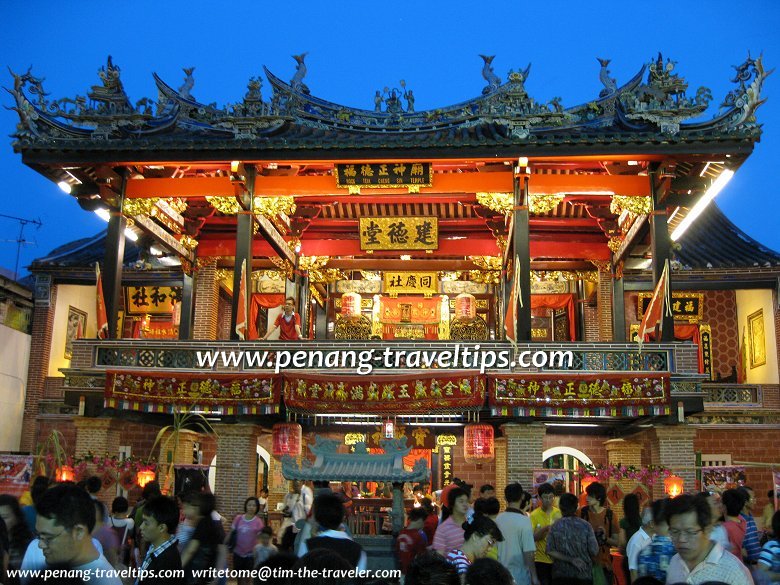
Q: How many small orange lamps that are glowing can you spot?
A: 4